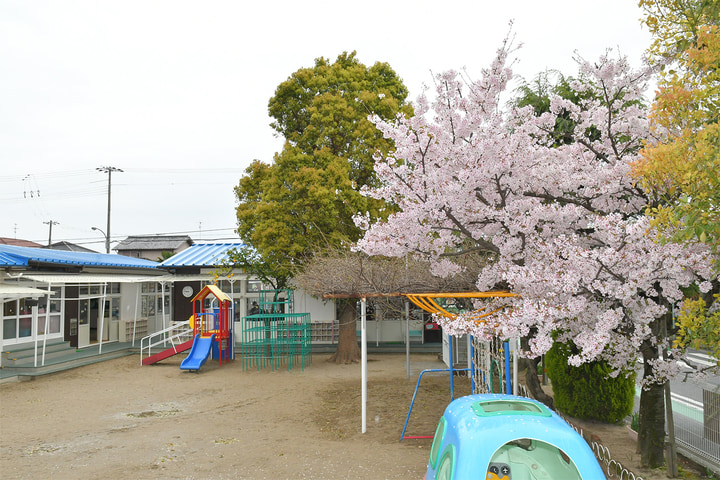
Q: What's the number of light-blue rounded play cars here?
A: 1